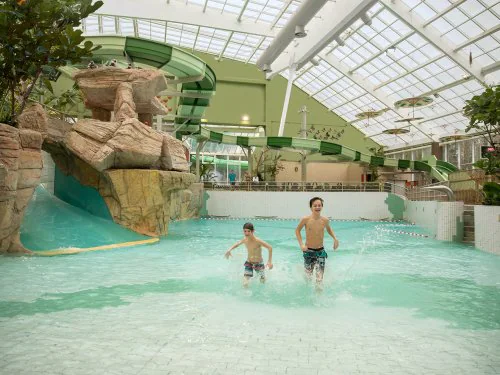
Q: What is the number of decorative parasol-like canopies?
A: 5